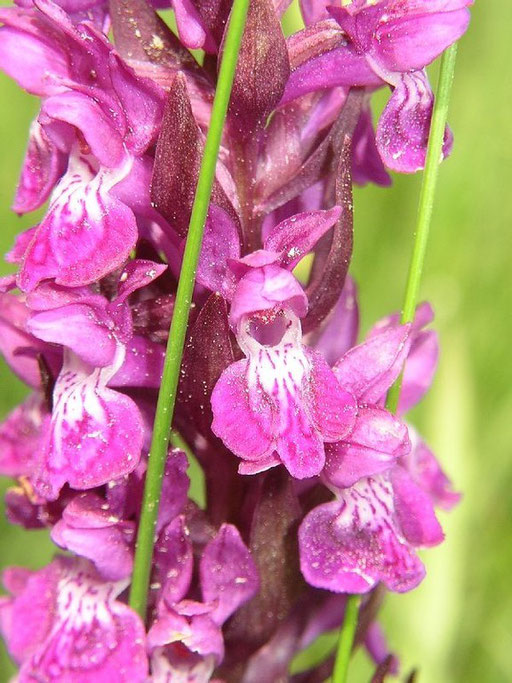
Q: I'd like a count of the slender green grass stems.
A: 2